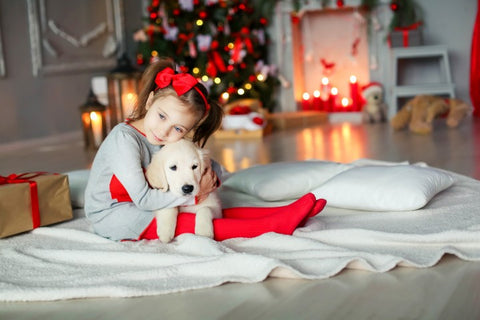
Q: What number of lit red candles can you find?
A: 6